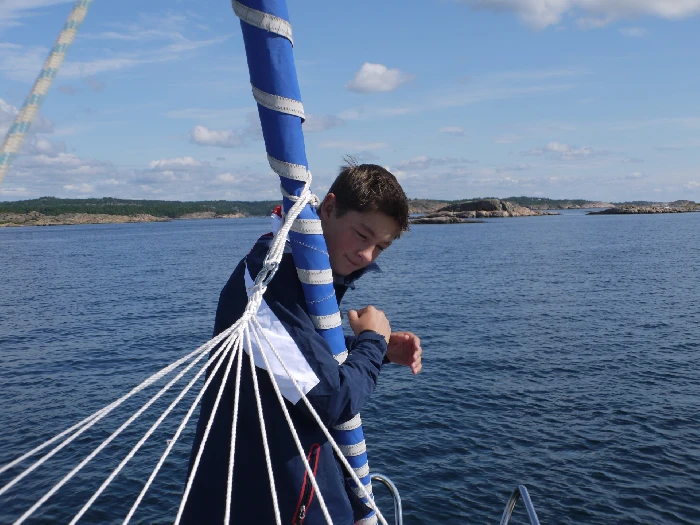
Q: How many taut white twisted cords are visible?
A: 10